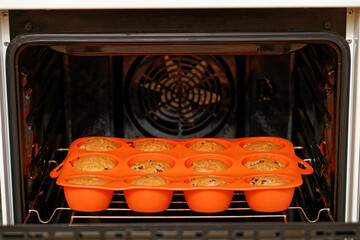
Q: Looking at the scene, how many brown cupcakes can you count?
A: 12